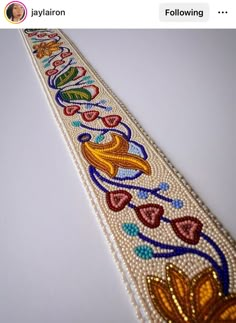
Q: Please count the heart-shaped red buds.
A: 12